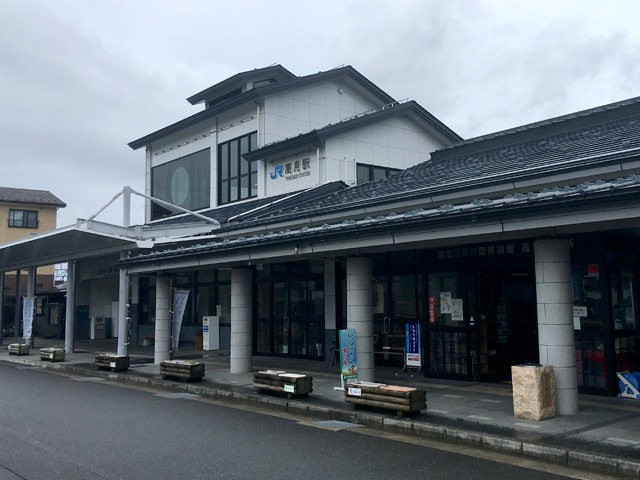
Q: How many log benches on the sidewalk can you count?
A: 6